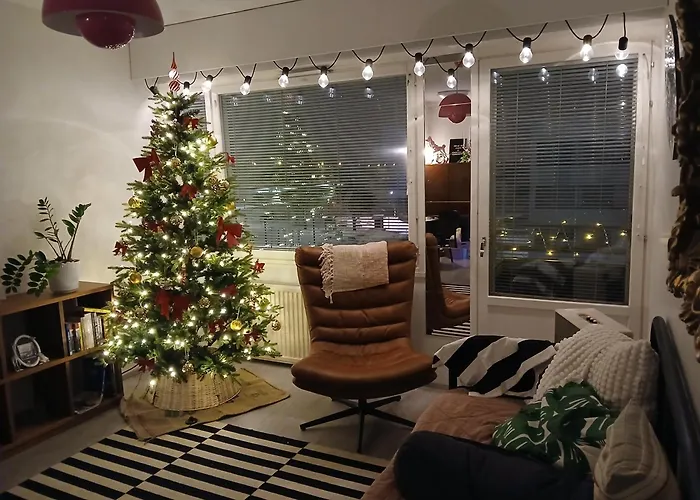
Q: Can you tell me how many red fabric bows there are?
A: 13